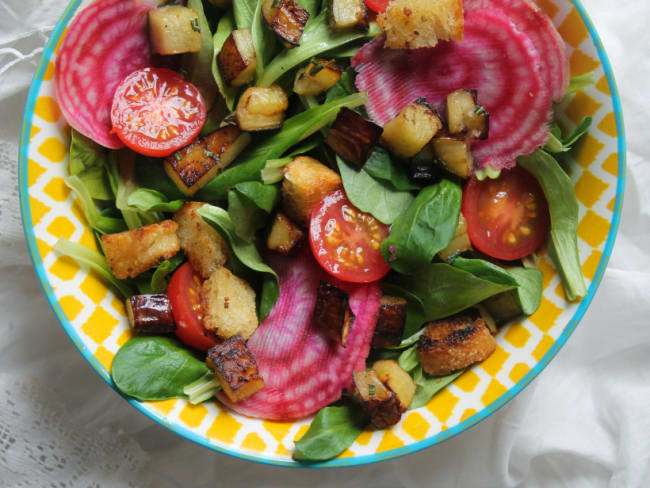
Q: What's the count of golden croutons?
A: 6